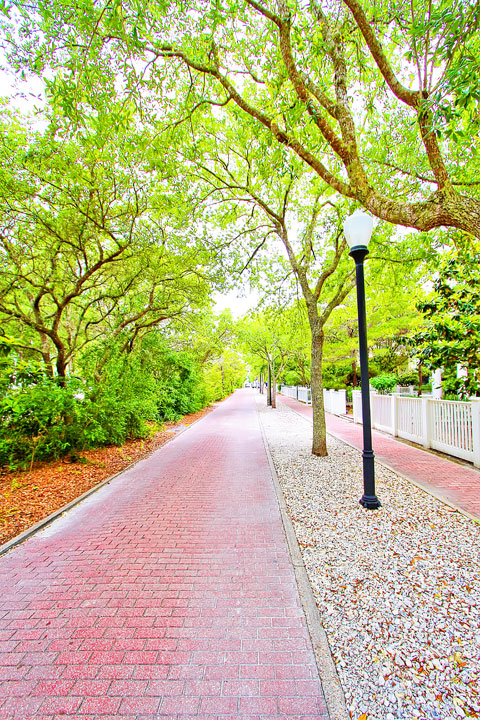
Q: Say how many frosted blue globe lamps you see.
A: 1